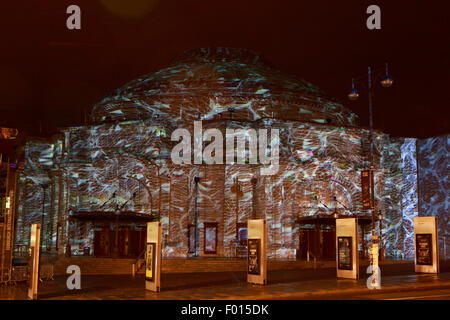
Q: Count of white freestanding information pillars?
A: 5